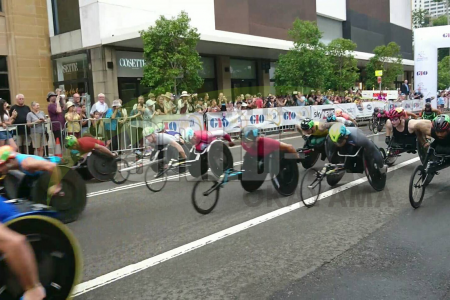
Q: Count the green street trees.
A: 4